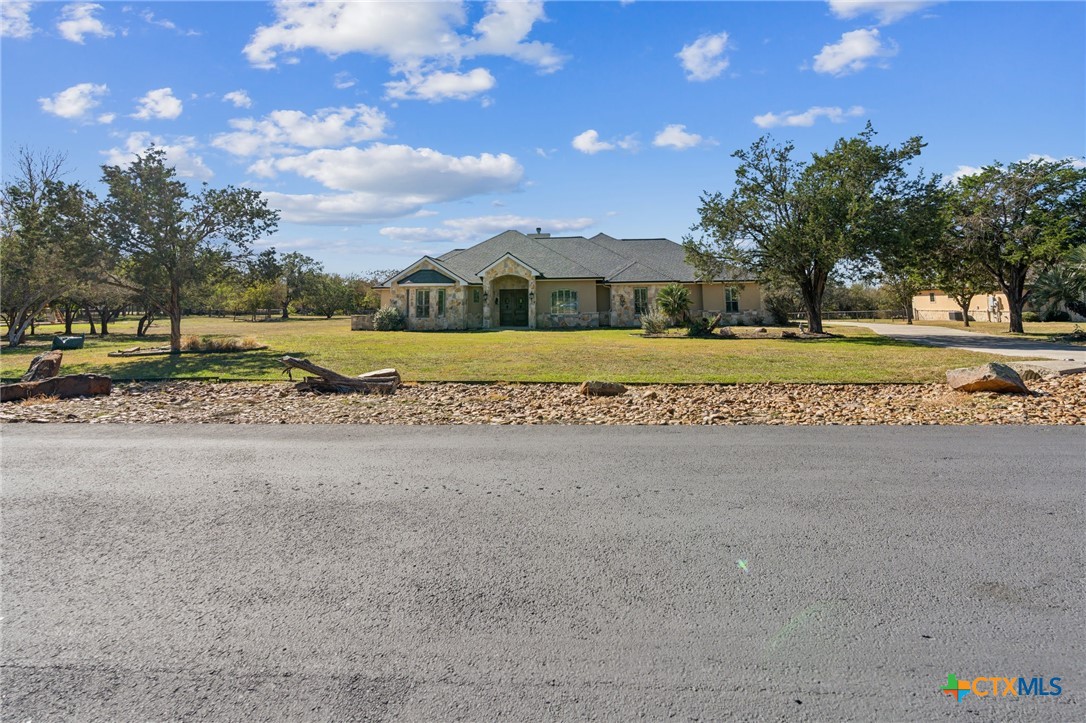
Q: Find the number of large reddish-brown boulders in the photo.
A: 2